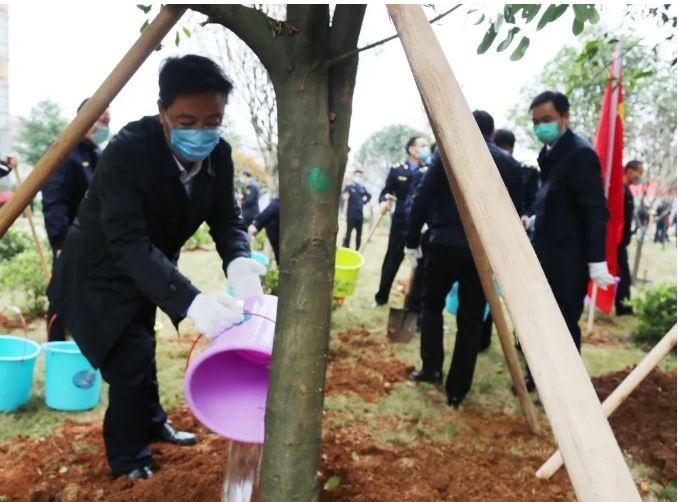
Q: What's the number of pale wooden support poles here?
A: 4